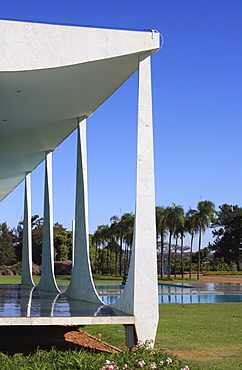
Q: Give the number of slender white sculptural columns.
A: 4